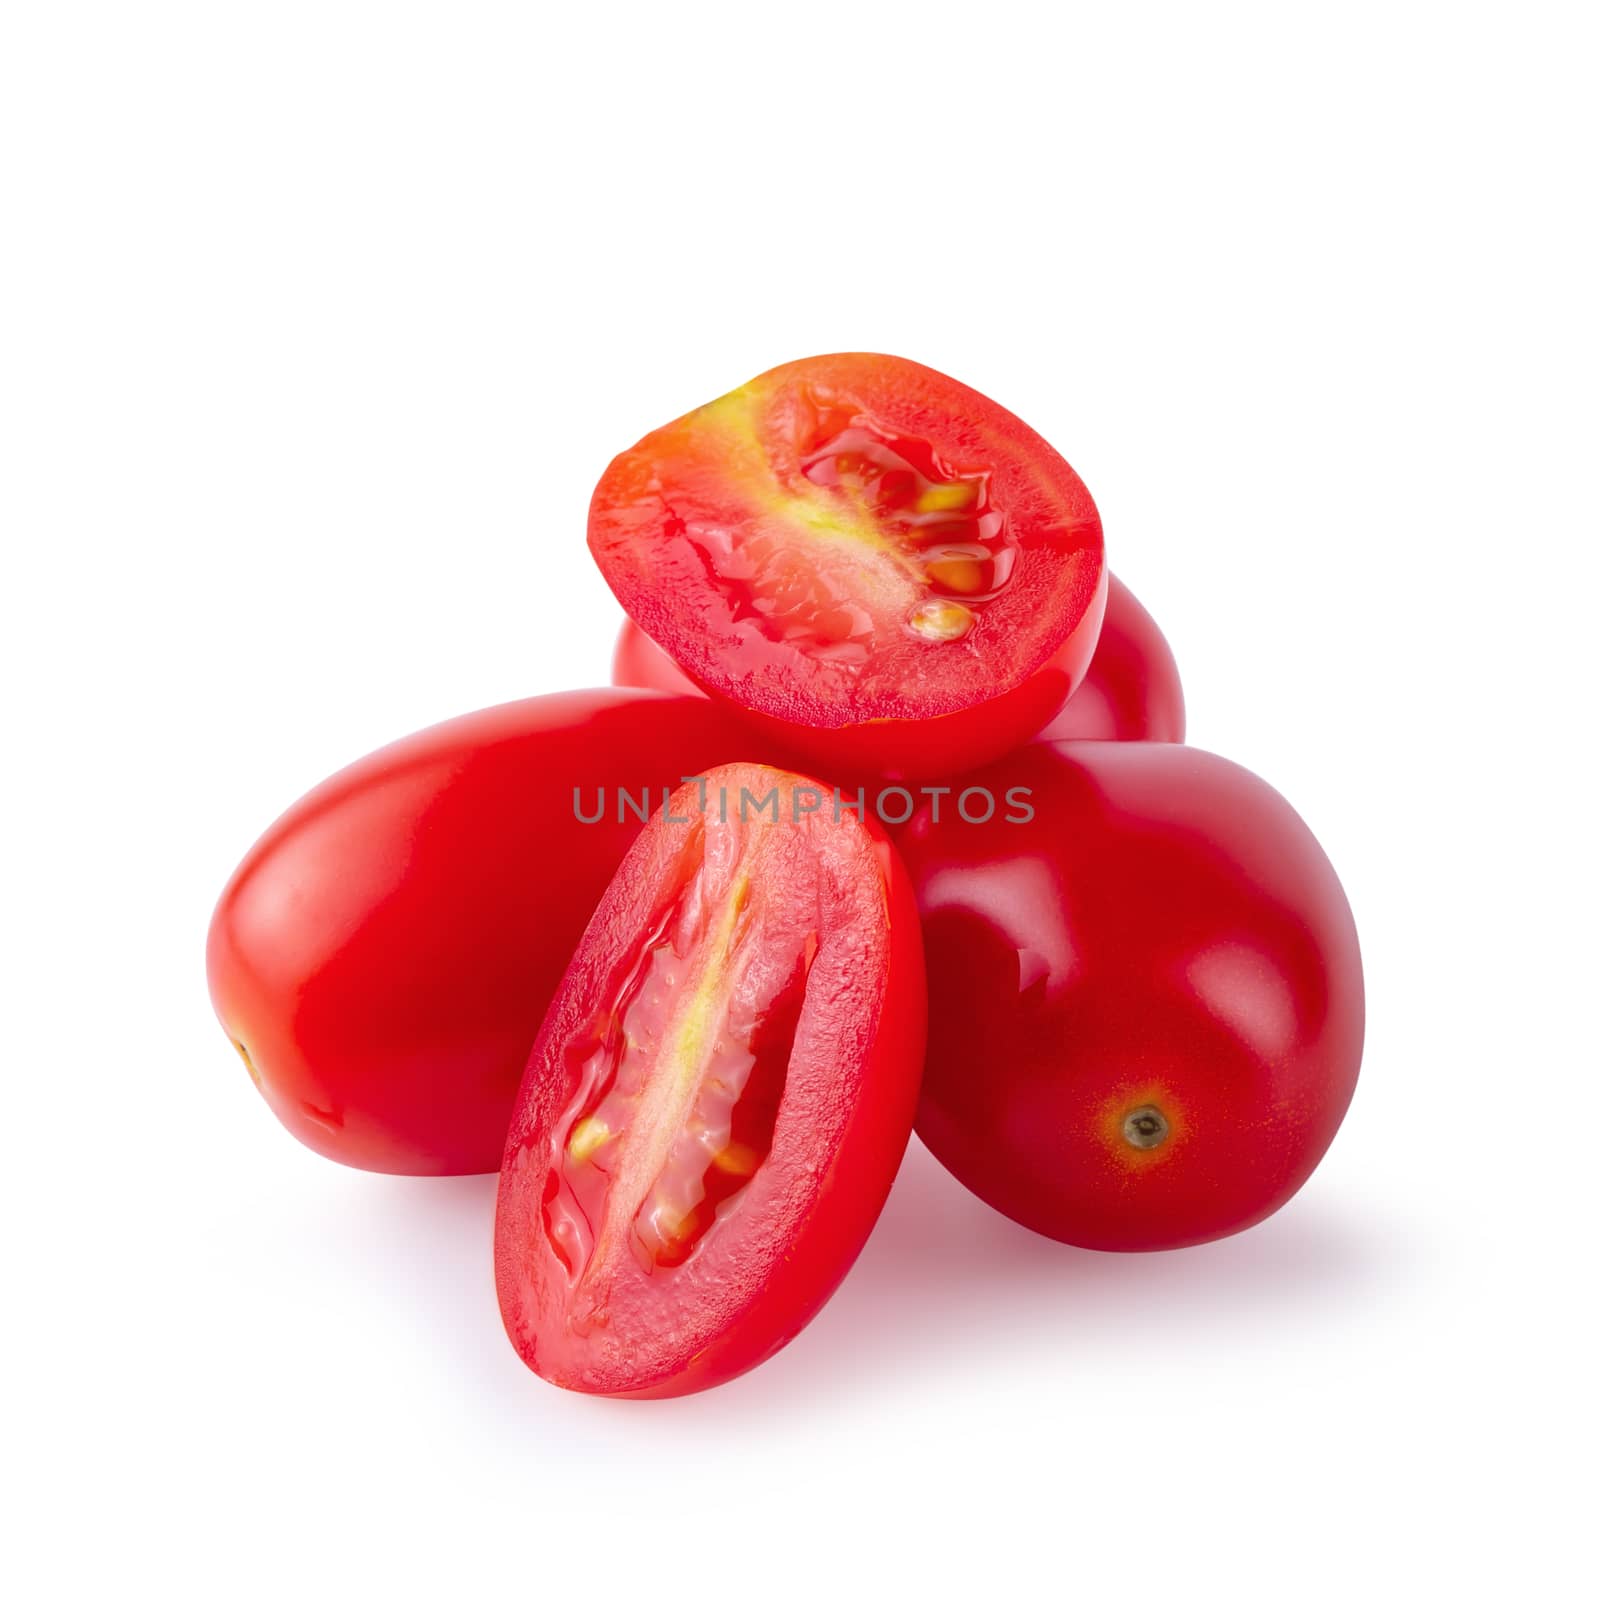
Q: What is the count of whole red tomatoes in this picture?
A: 3